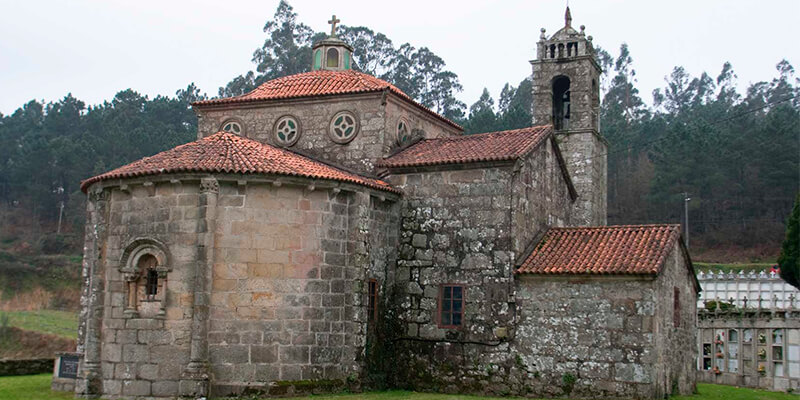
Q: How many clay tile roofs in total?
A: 4